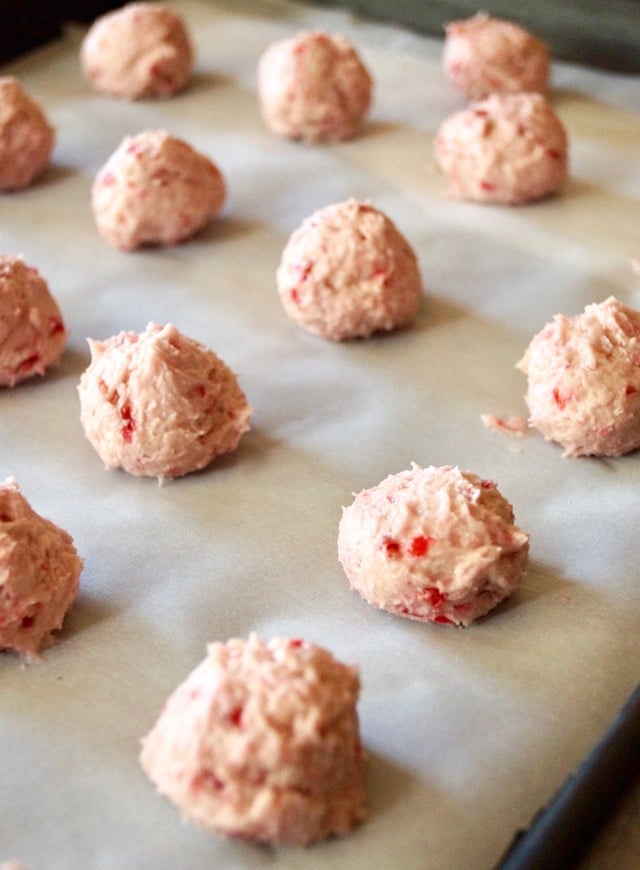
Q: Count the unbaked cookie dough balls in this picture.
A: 13